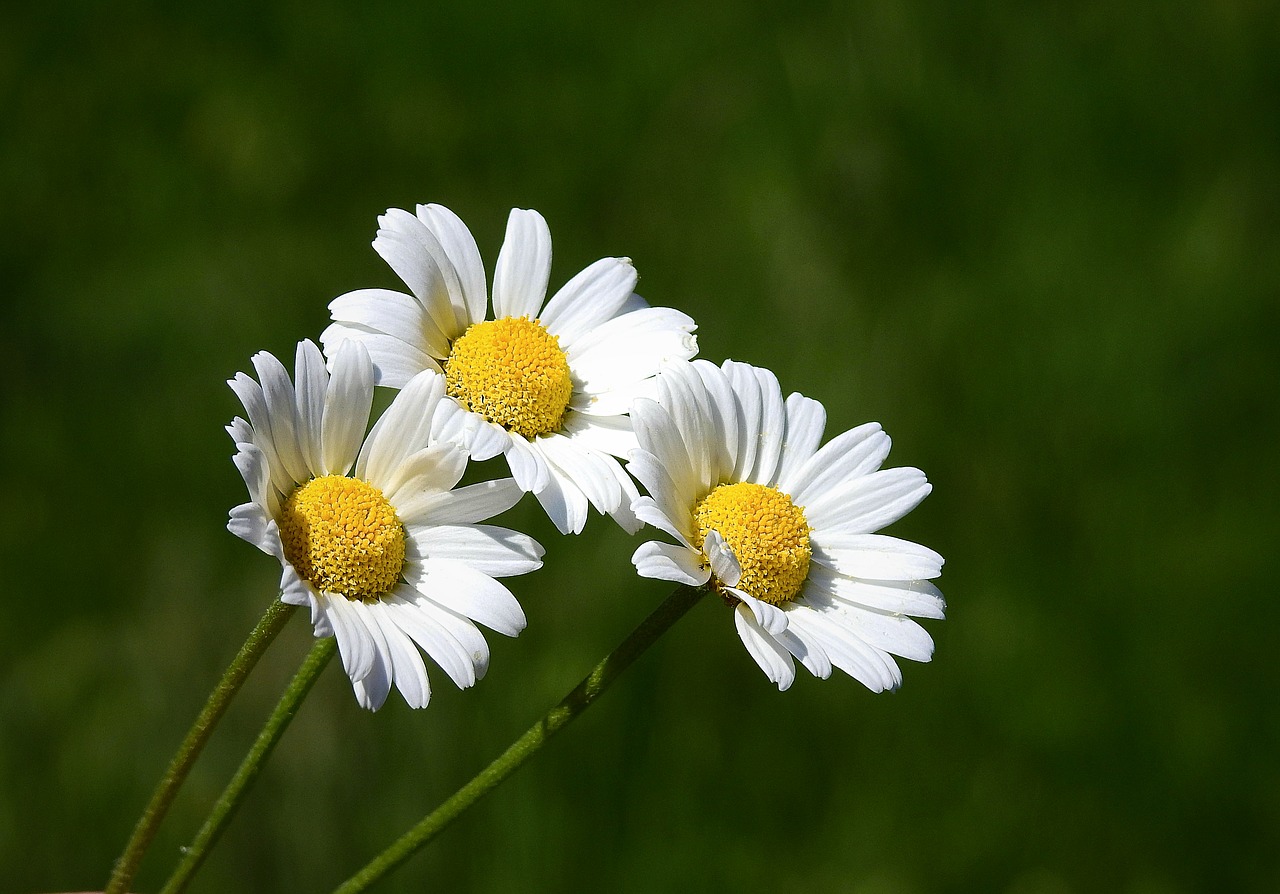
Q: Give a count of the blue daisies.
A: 0